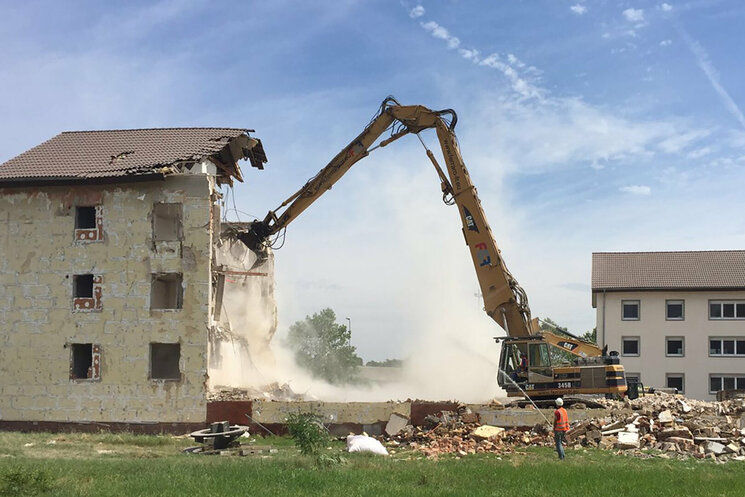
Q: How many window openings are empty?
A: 6